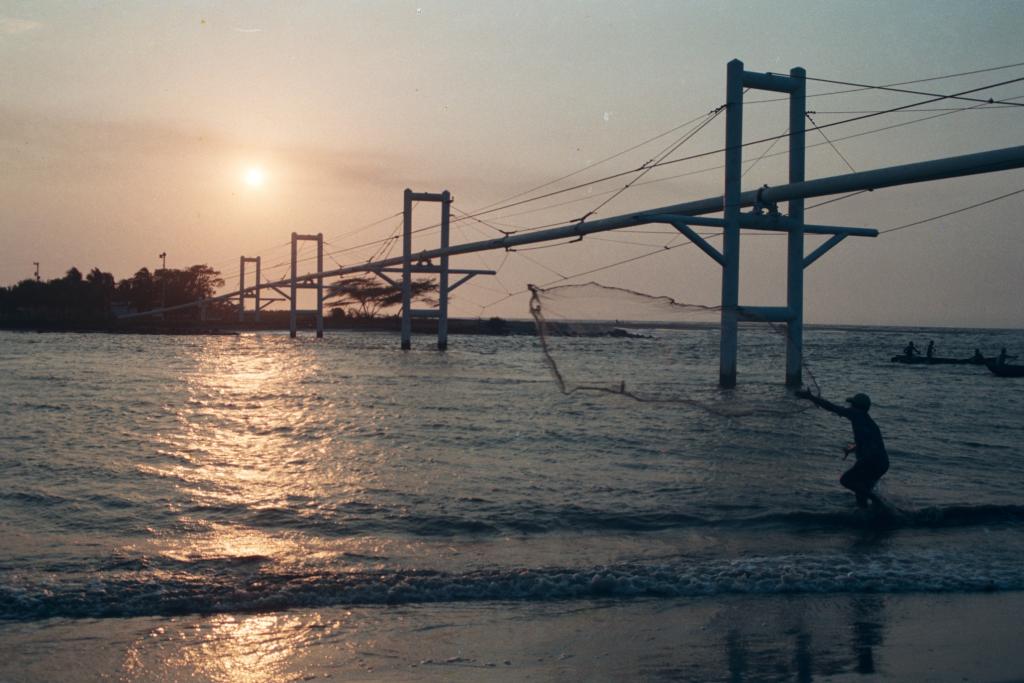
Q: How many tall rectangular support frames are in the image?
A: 4